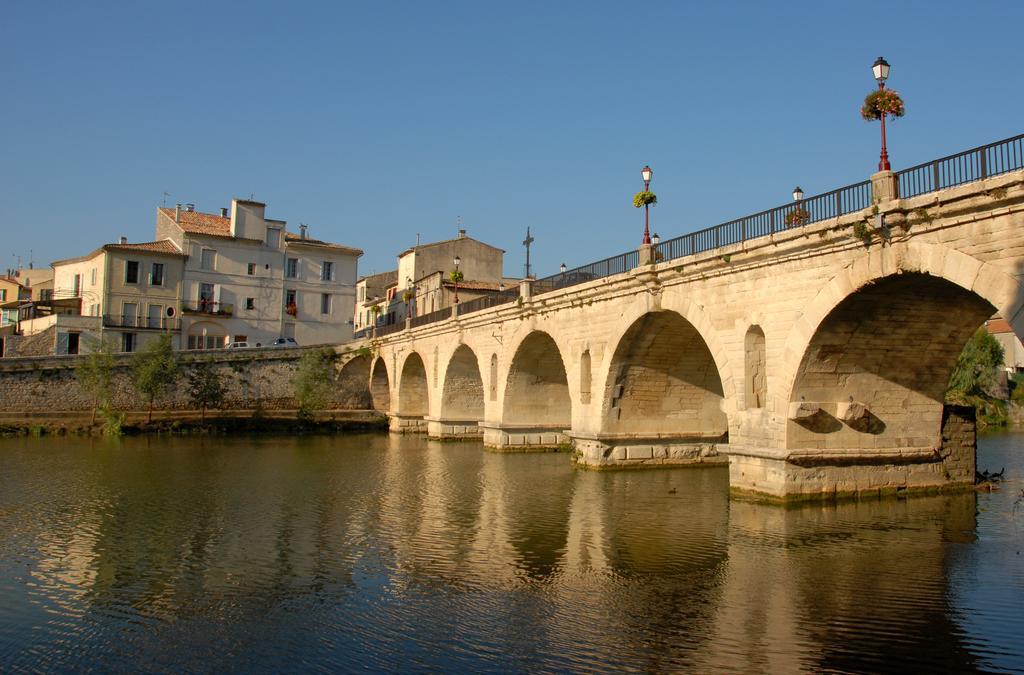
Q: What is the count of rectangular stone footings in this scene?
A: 5